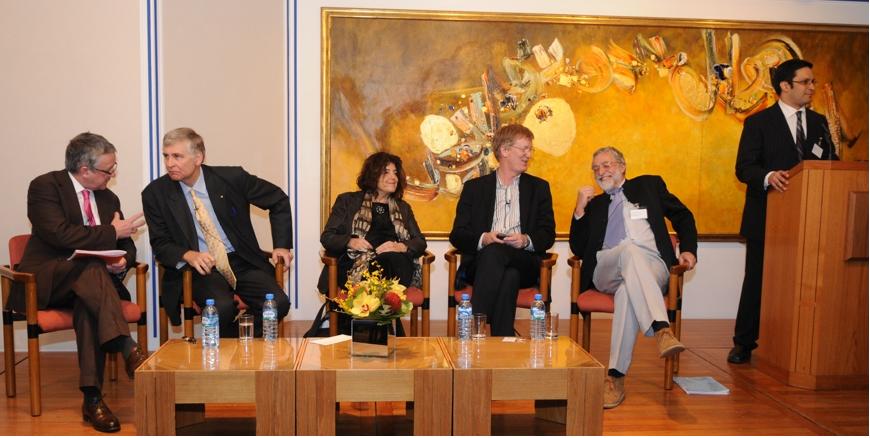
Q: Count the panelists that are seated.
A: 5